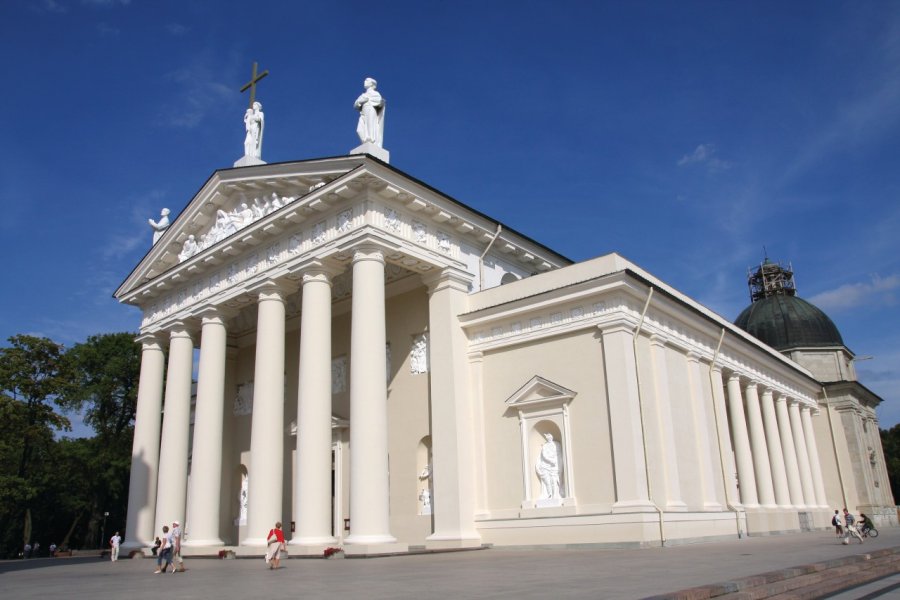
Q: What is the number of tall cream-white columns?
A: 12